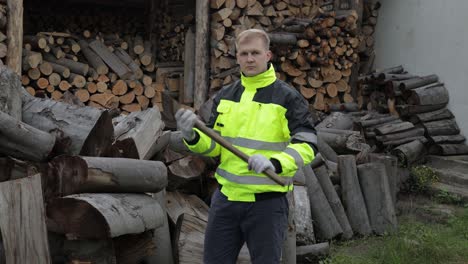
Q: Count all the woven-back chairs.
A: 0